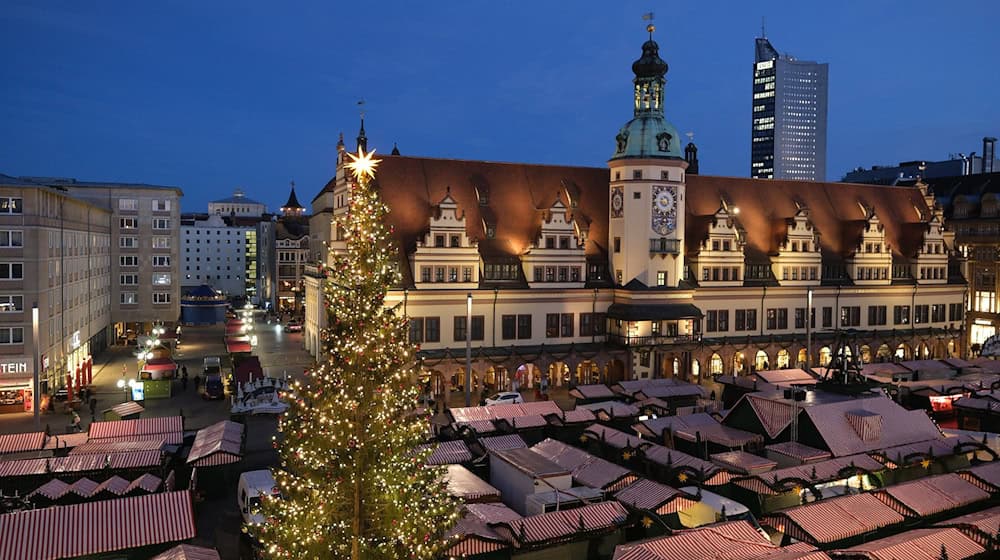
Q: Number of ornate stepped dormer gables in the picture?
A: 6